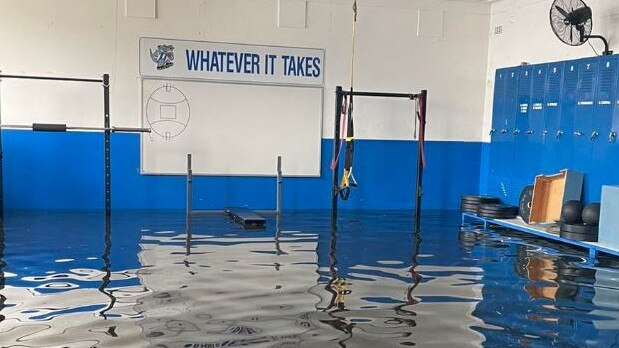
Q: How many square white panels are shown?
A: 3